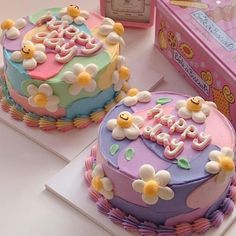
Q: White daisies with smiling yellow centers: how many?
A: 4